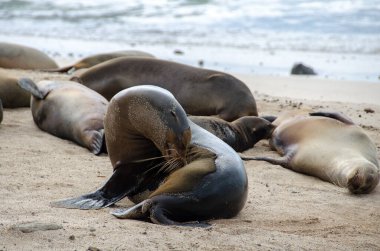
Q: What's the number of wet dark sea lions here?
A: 1